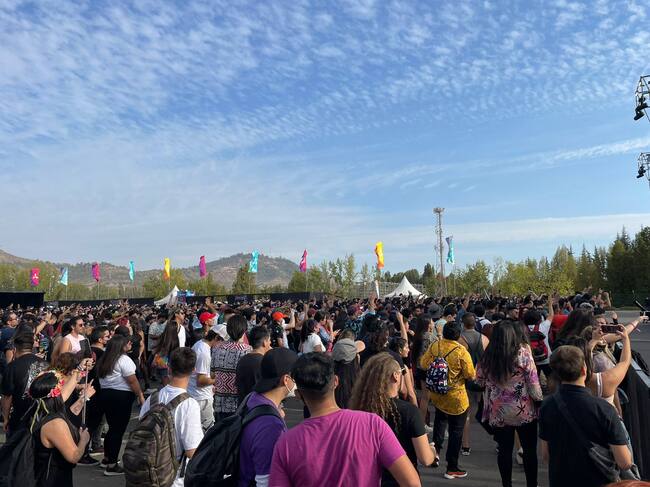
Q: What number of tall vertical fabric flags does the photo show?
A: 10